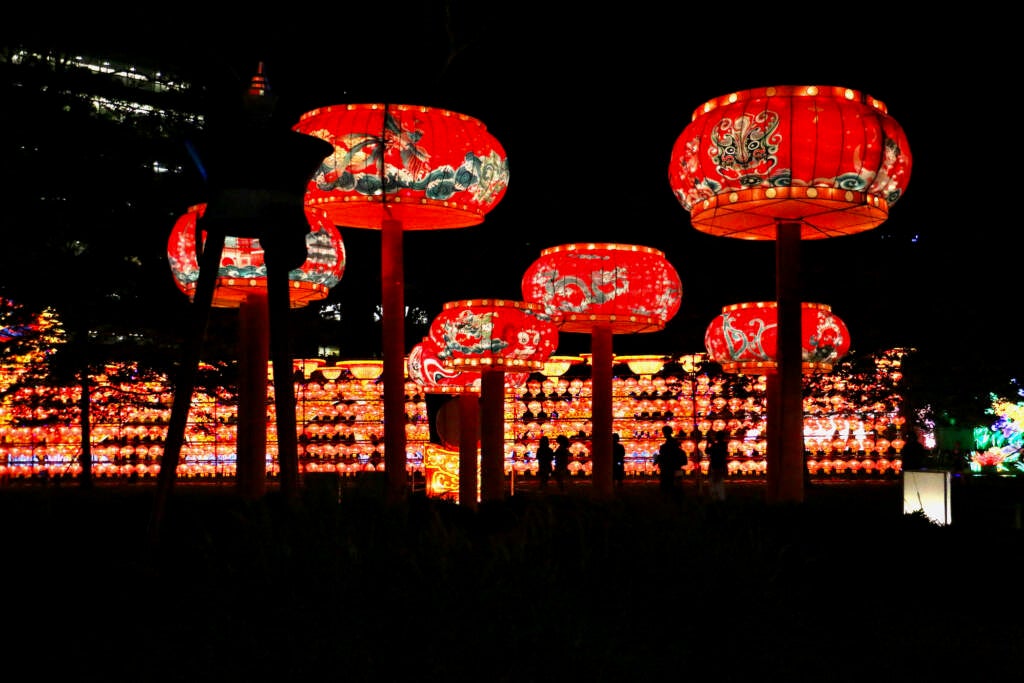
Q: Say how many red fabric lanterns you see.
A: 7